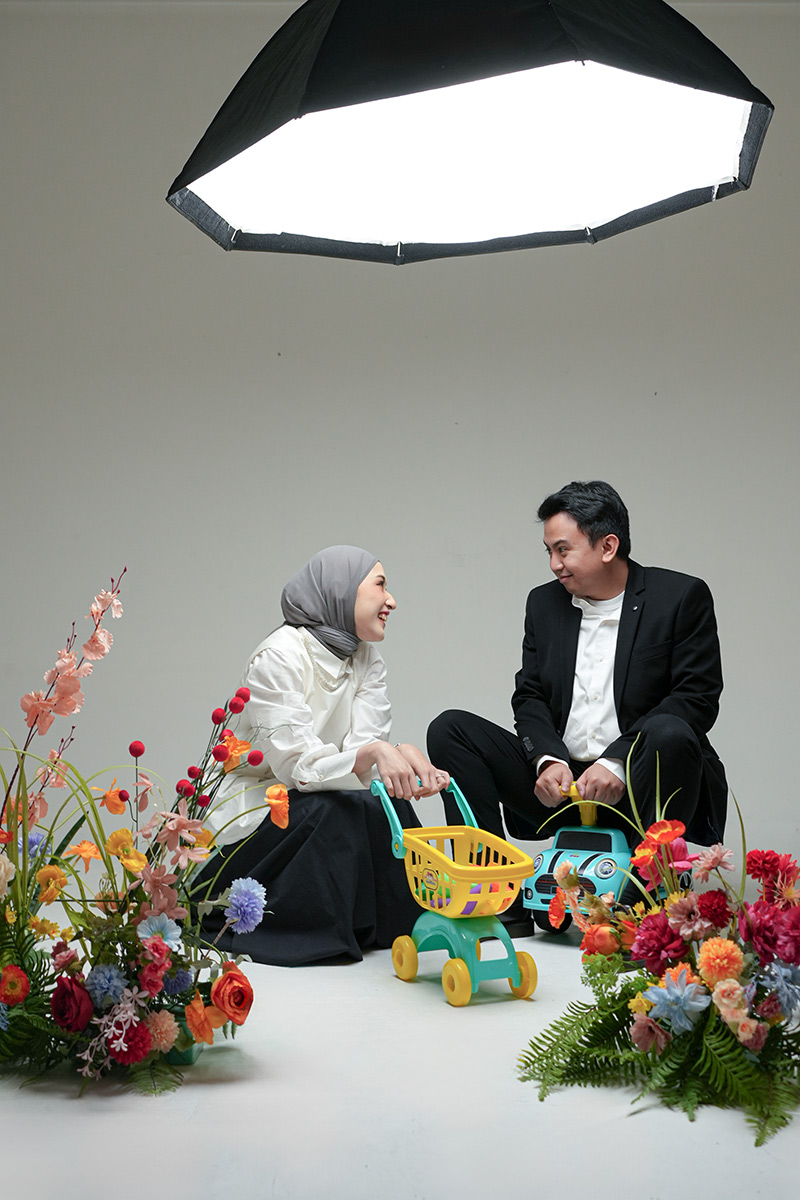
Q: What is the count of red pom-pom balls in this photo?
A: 13